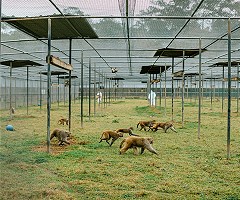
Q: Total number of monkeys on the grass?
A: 7